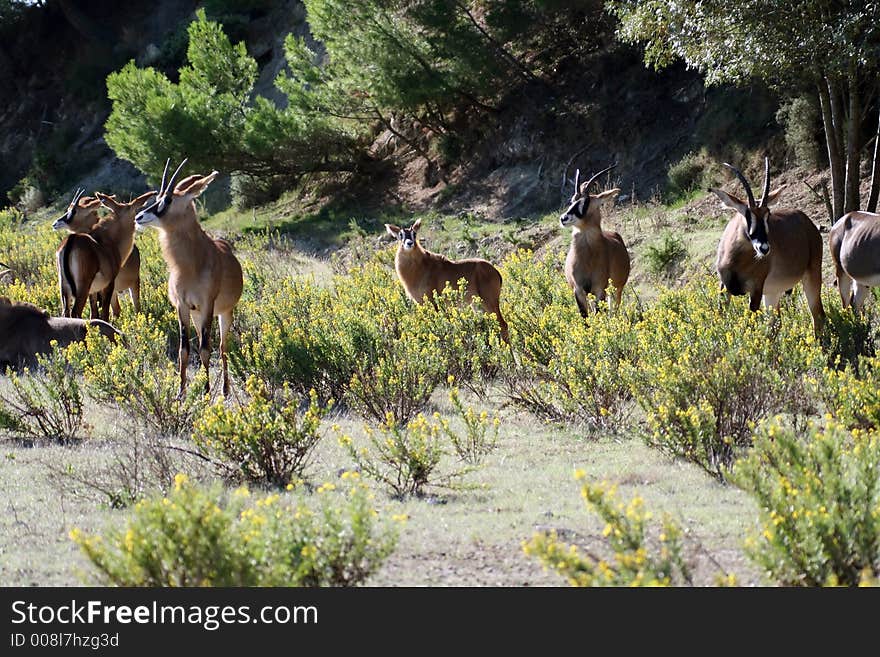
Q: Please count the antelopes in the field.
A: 8